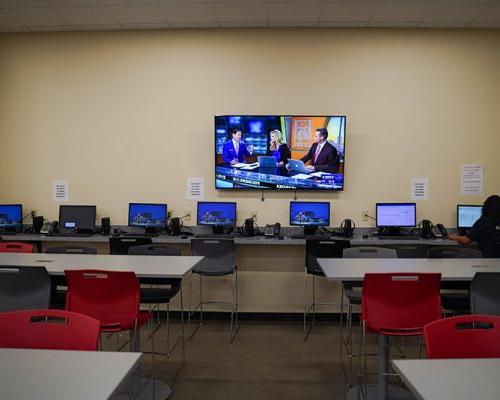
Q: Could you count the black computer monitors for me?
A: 7